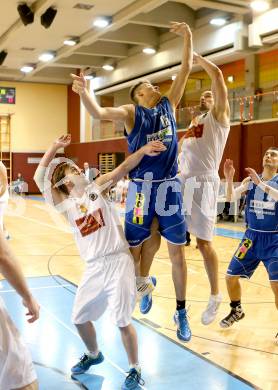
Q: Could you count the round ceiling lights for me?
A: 9